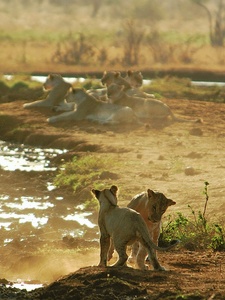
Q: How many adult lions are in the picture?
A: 5